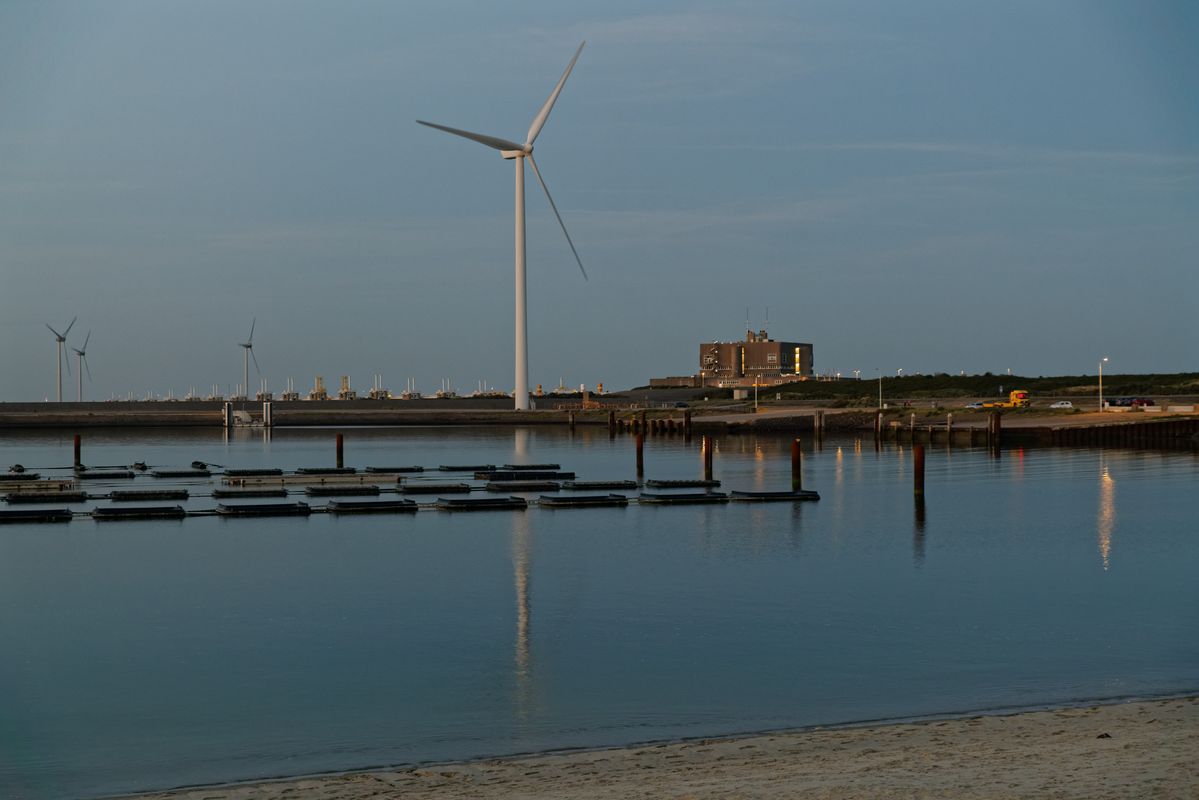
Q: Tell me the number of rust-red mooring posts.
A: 6